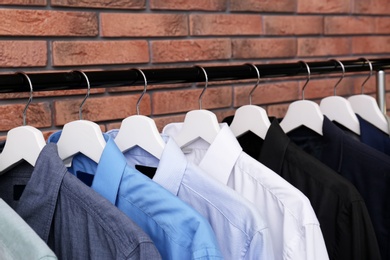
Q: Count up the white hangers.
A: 8